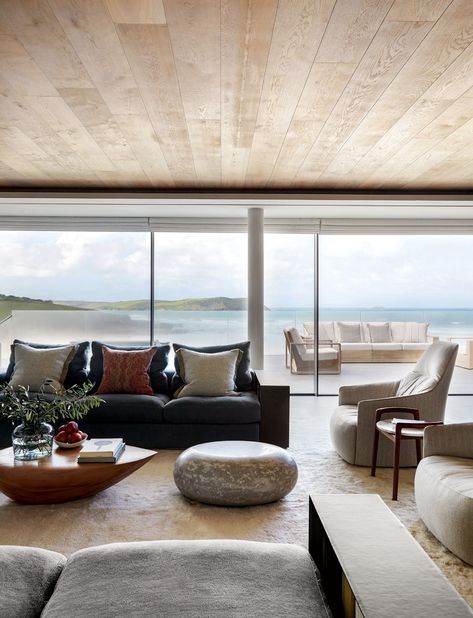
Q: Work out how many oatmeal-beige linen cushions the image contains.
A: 2